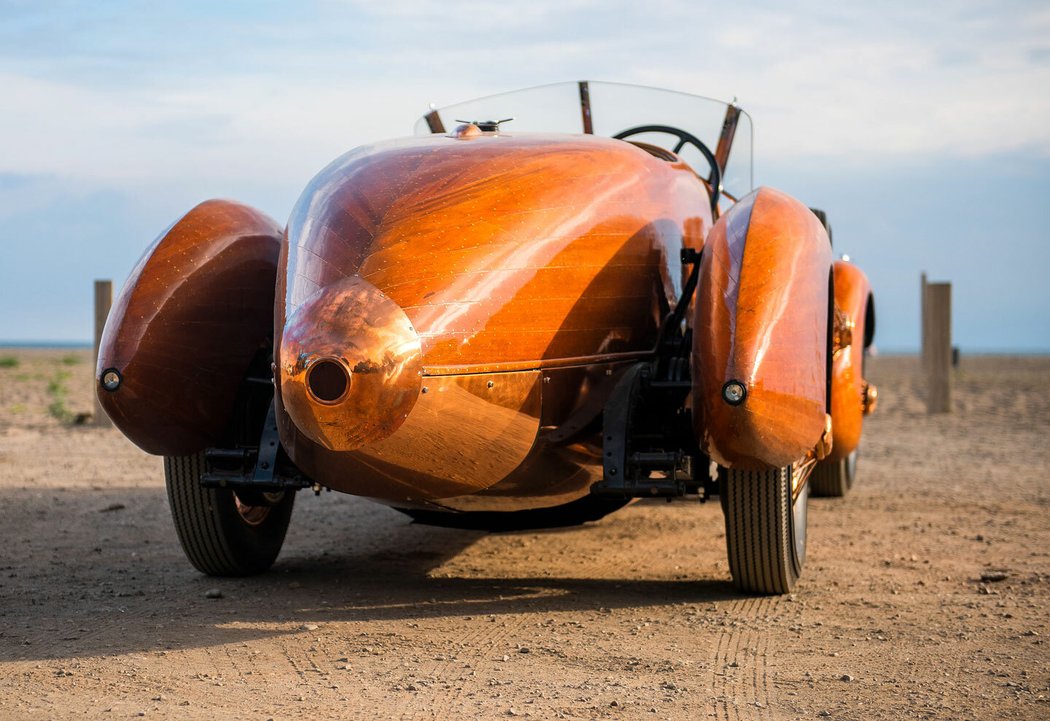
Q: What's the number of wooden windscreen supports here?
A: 3